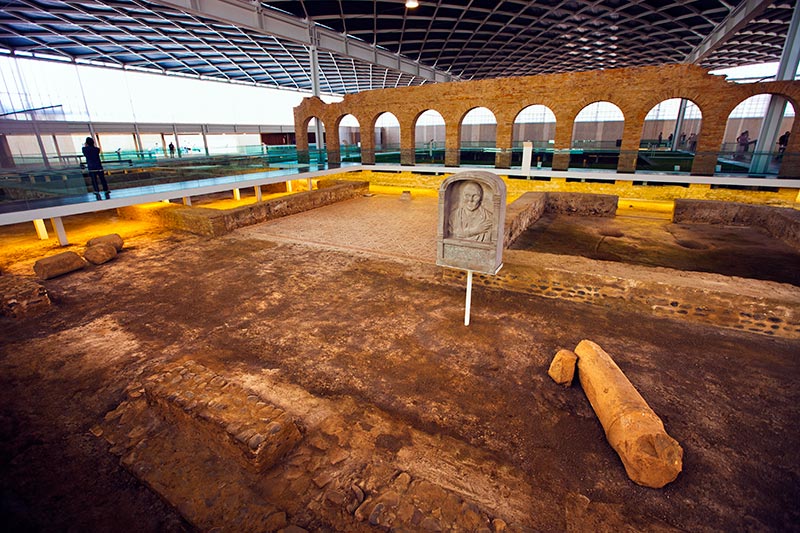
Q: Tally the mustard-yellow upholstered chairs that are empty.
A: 0